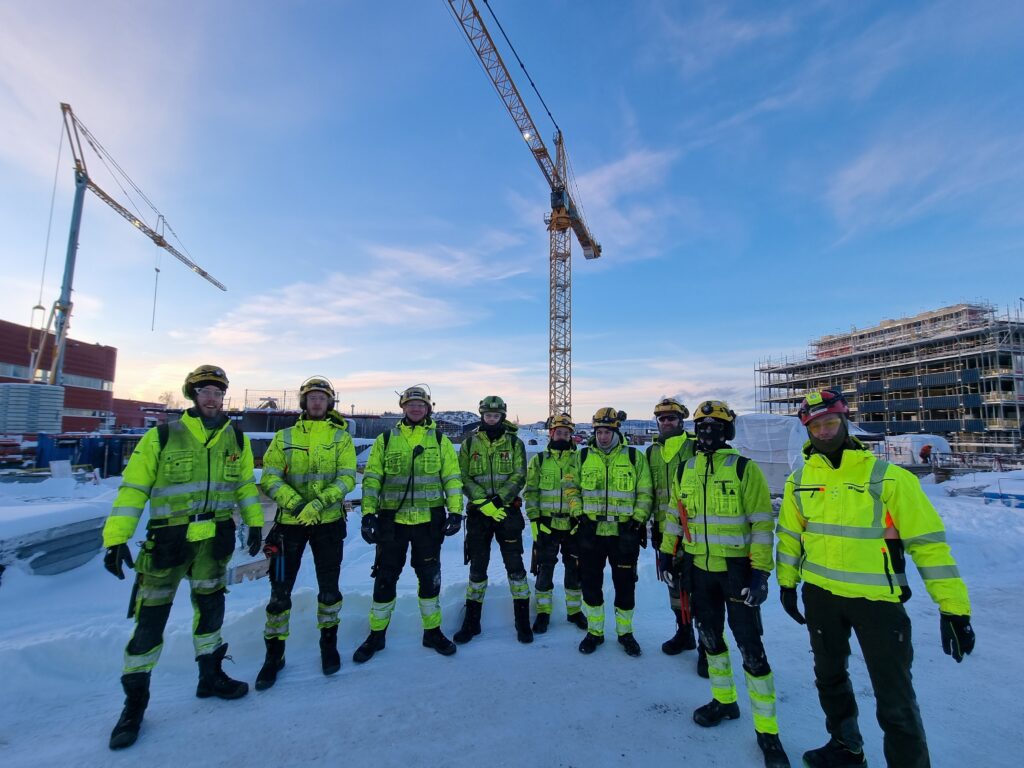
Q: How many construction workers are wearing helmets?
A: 9